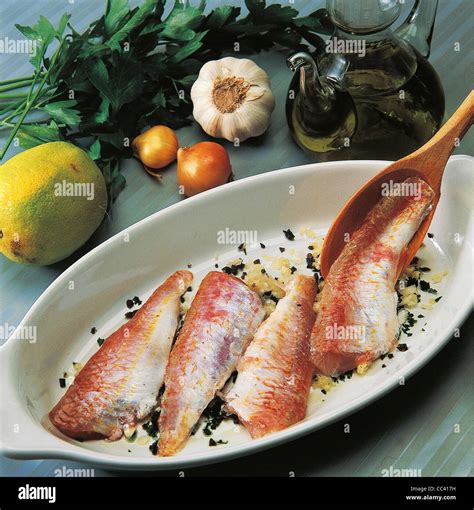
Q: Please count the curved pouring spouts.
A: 1